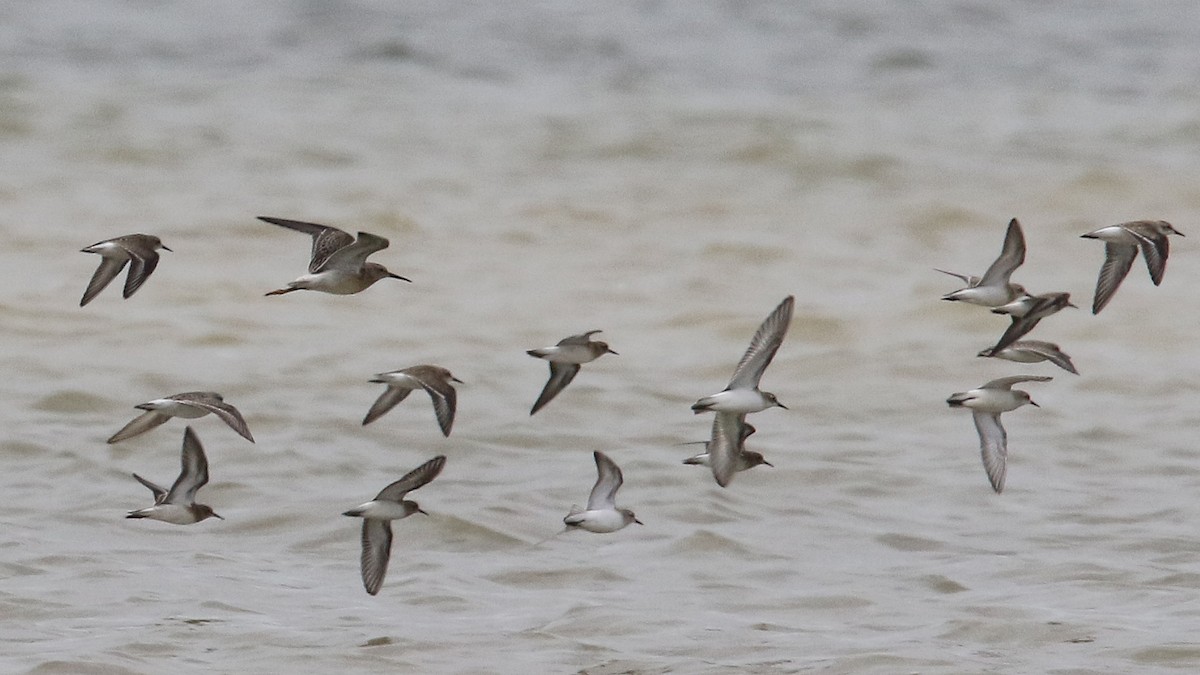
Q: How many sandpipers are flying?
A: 15